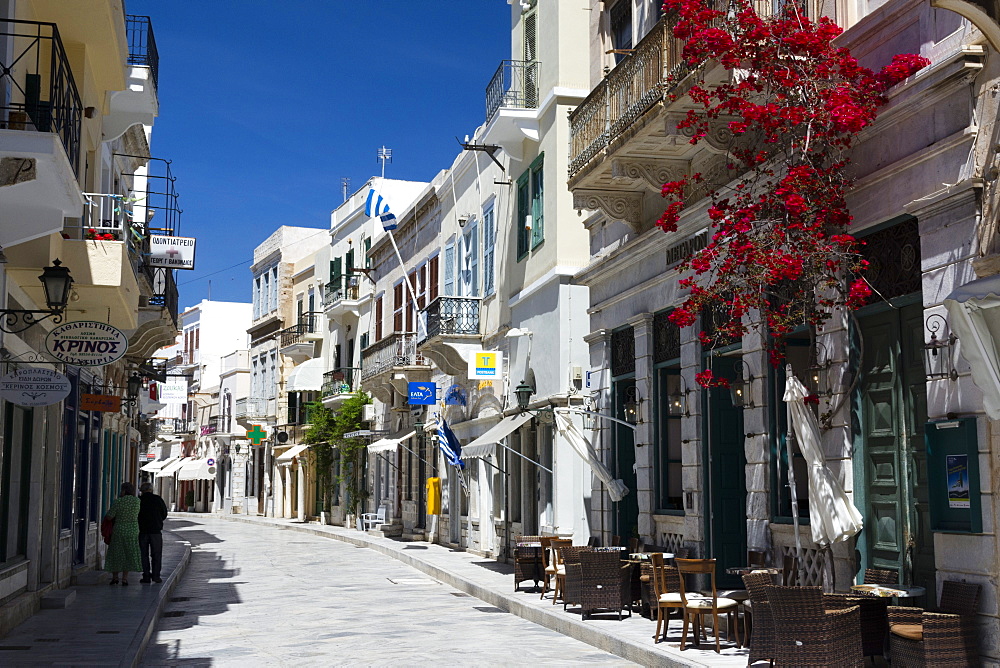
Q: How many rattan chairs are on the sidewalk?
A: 8